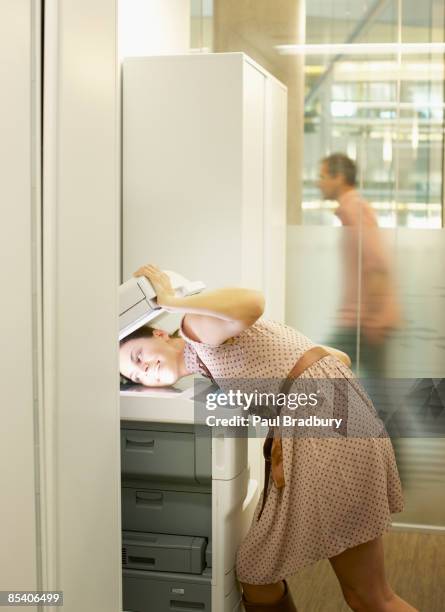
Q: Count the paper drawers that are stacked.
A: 4